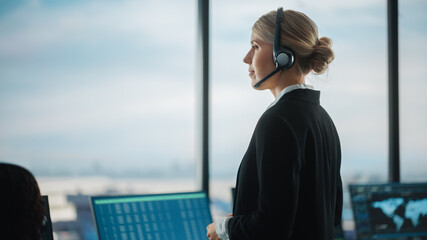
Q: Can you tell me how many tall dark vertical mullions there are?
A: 2